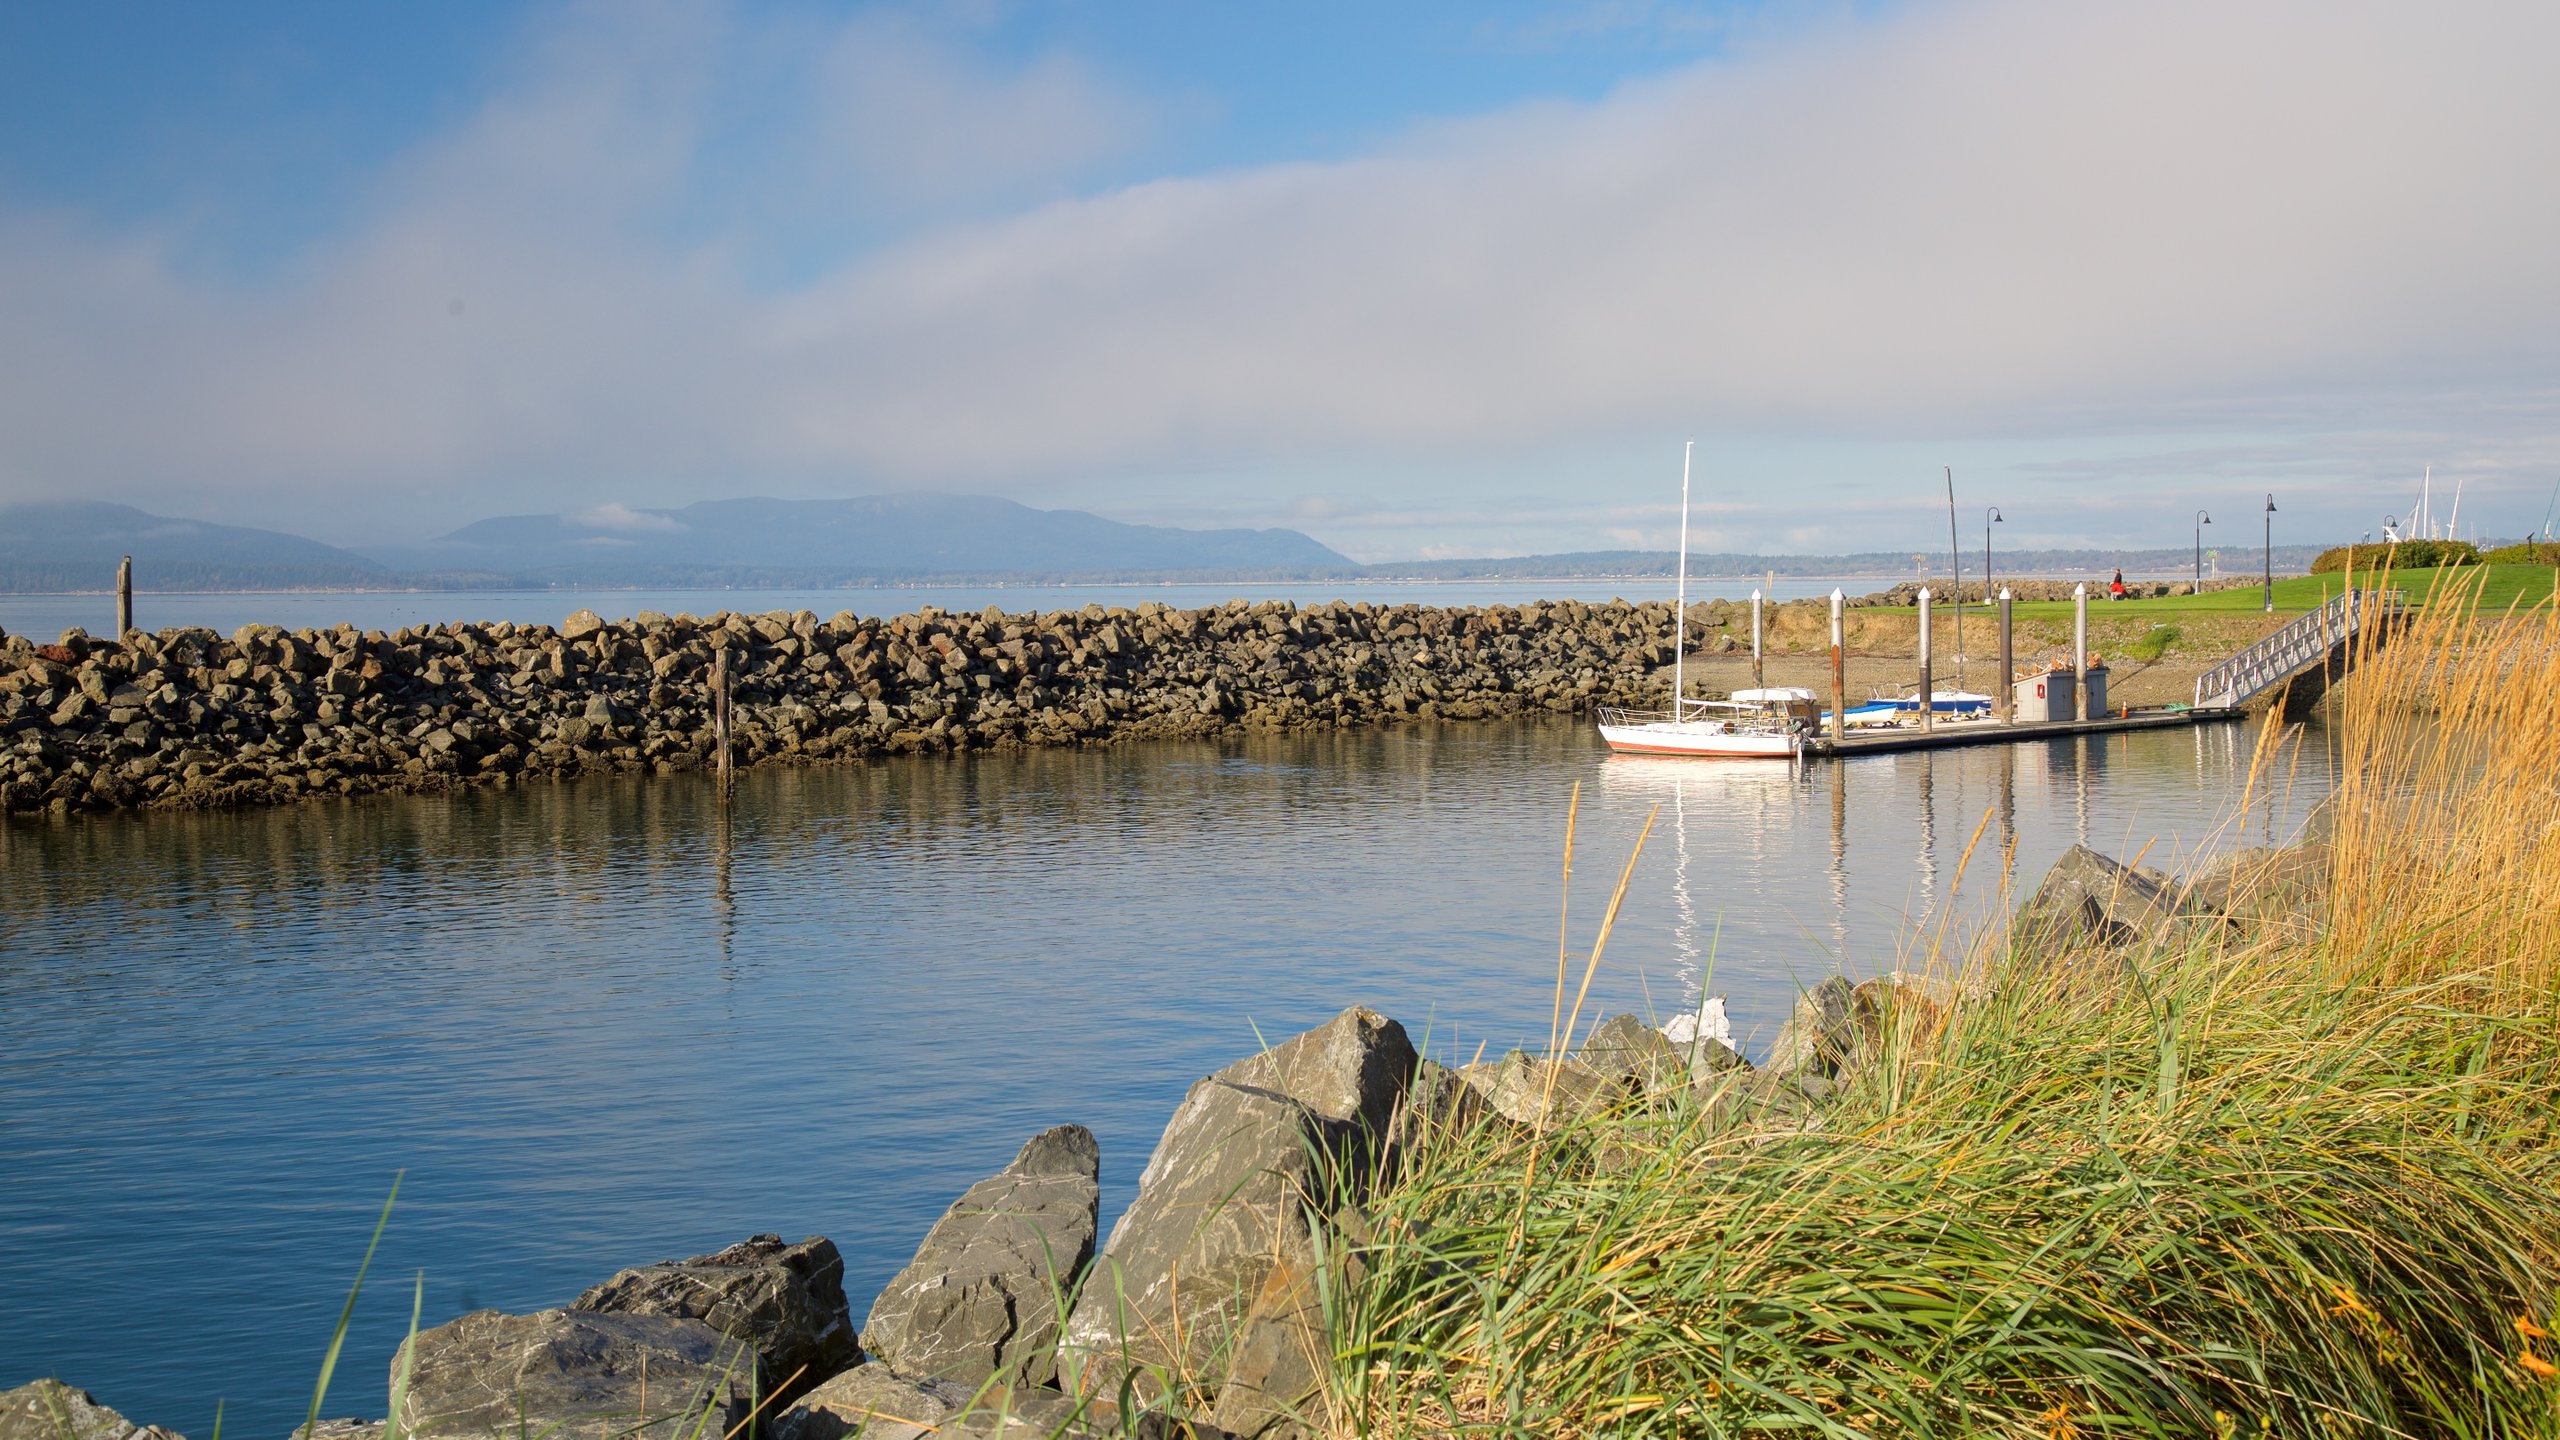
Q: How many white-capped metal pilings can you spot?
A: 5